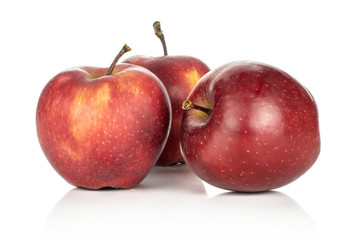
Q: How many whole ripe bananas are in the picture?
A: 0